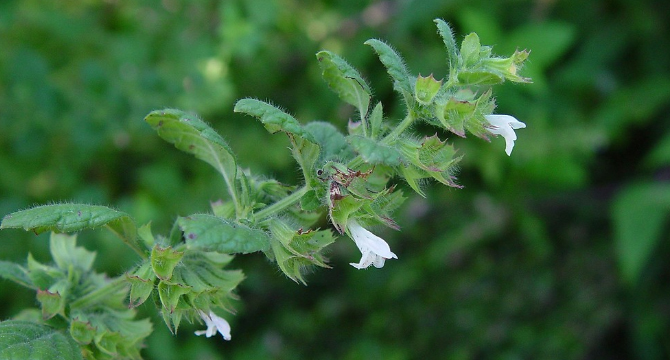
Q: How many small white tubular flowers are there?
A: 3